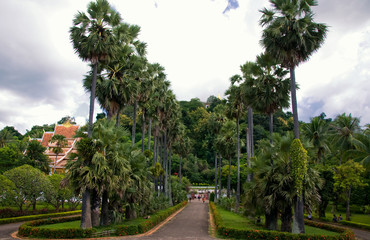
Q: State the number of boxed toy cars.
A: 0